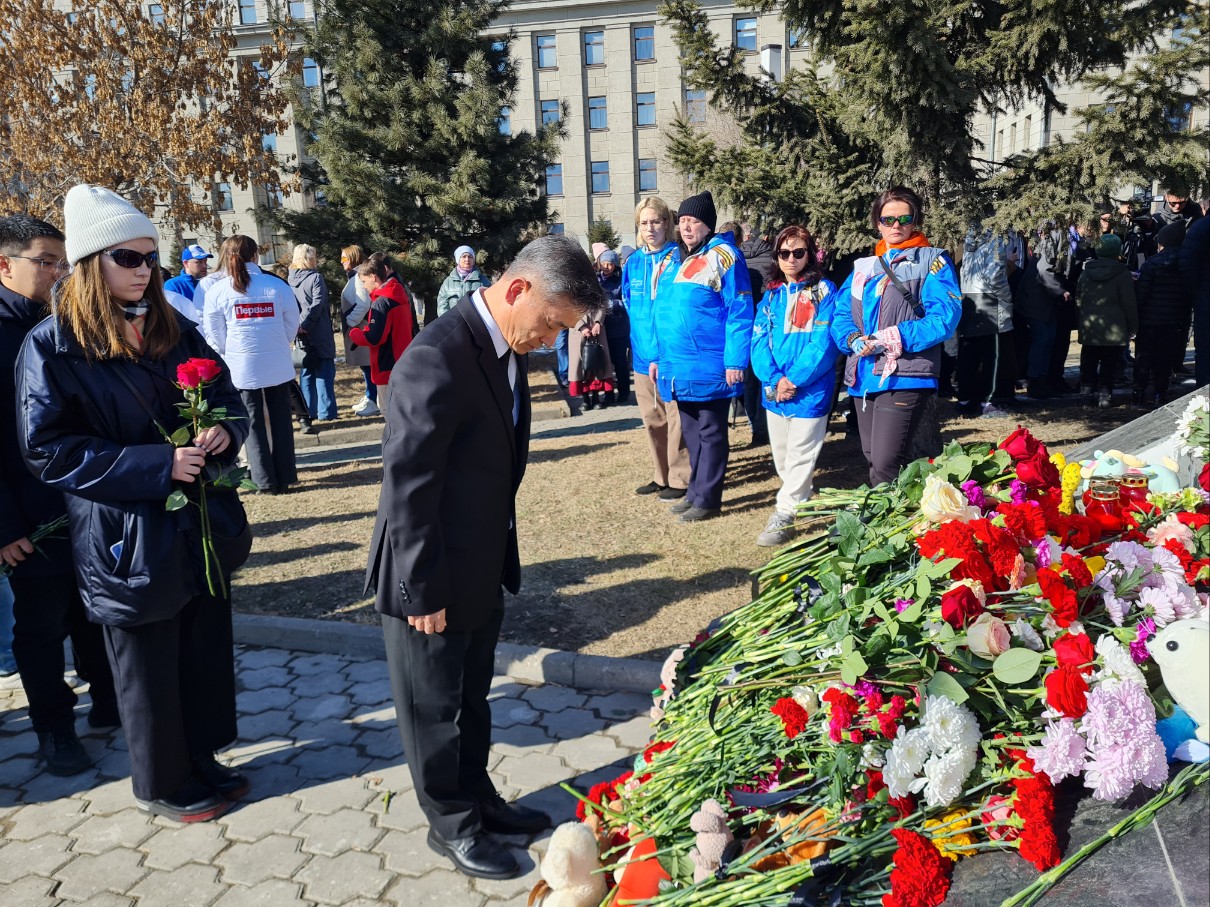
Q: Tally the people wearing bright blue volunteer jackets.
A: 4